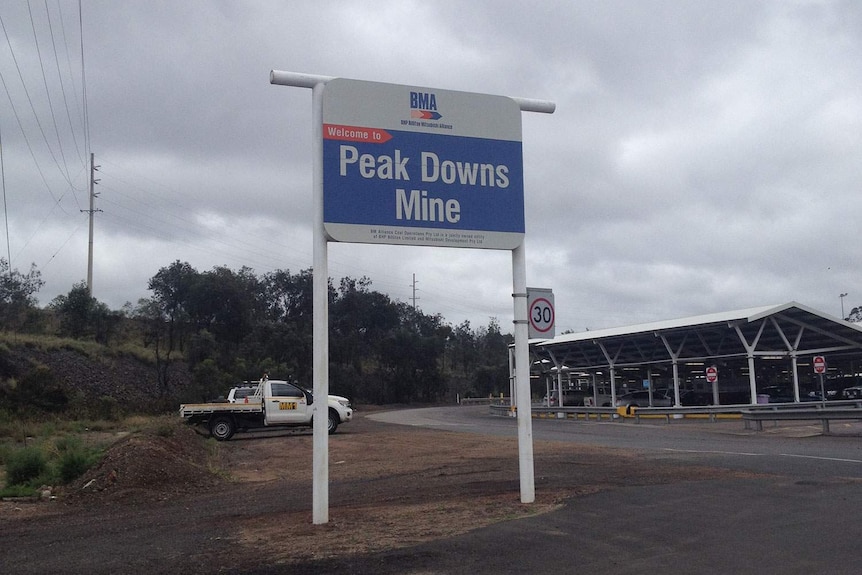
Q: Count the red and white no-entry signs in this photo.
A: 2